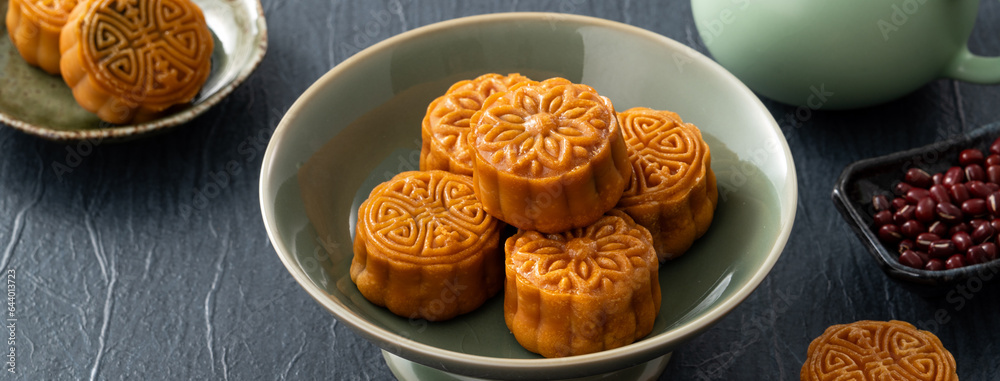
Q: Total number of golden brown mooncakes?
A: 8